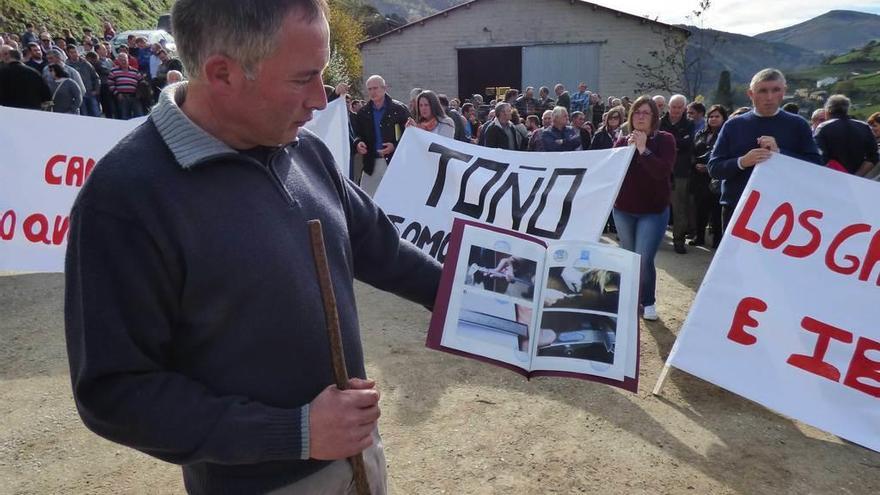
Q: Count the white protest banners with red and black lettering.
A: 3